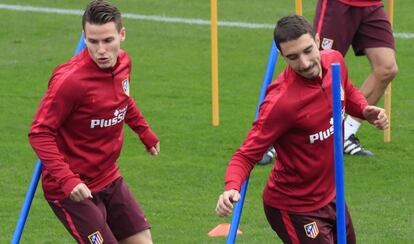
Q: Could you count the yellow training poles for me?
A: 3